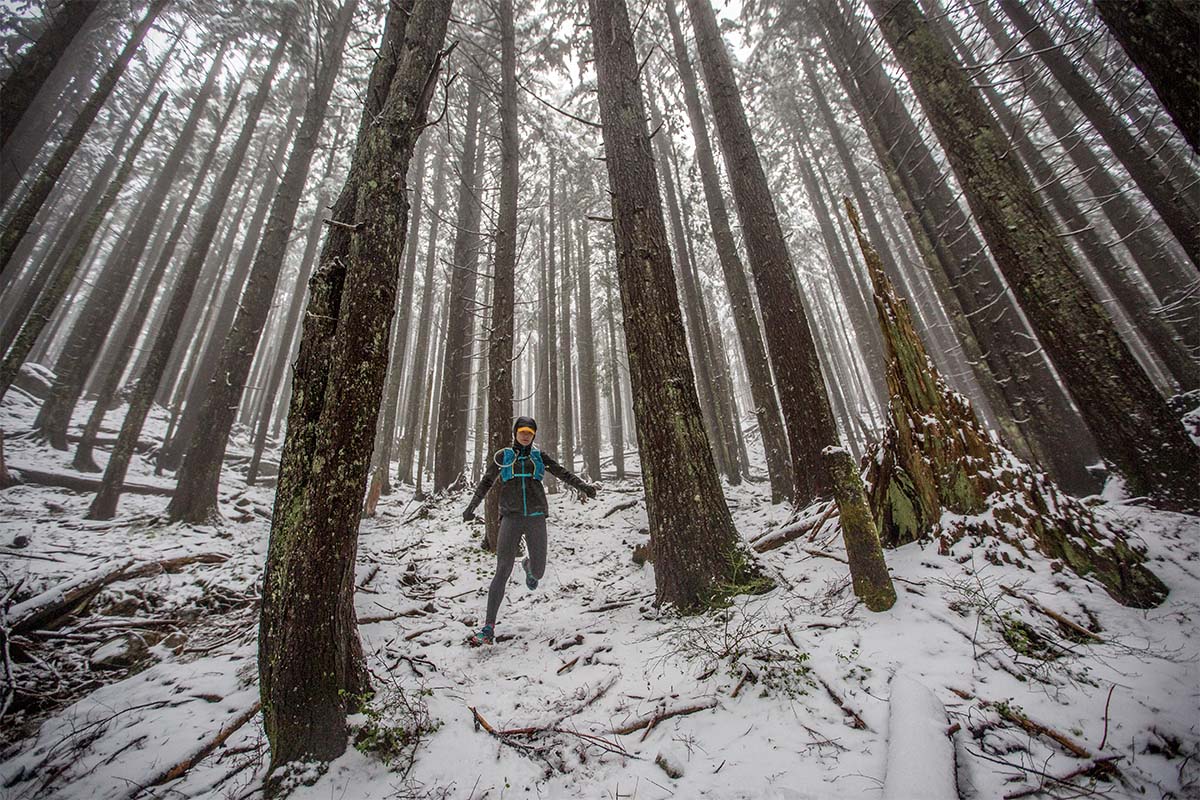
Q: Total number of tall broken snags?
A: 1